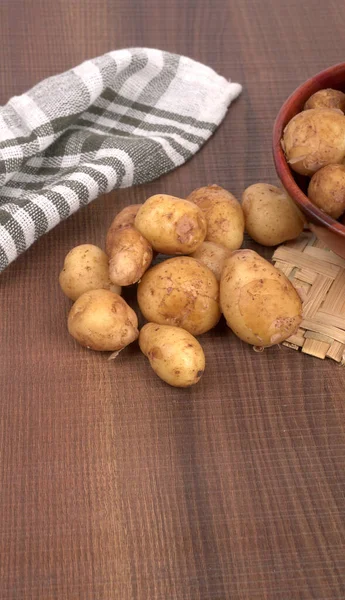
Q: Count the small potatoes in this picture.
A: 13